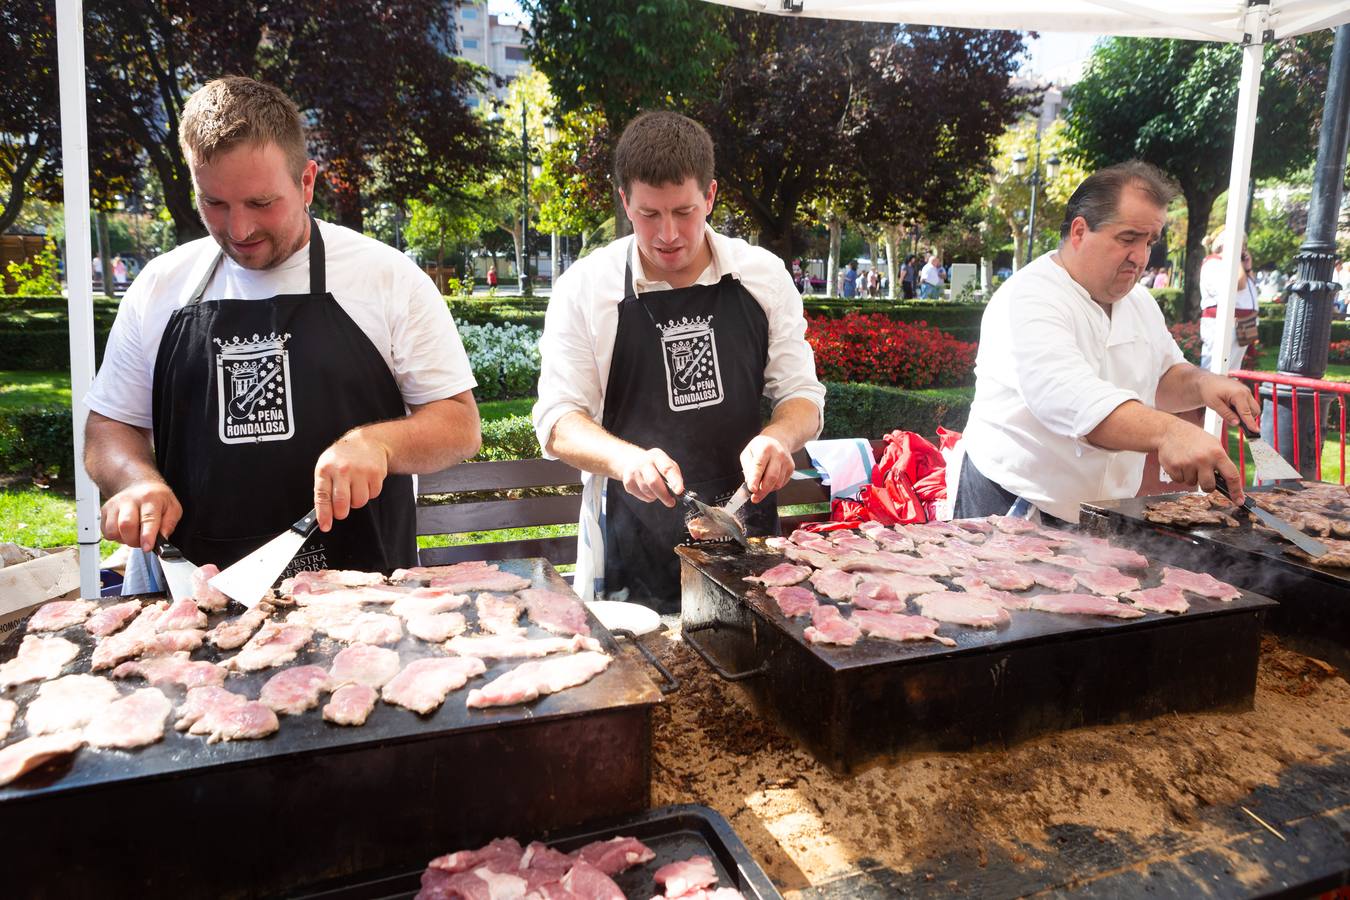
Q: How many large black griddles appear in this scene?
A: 3